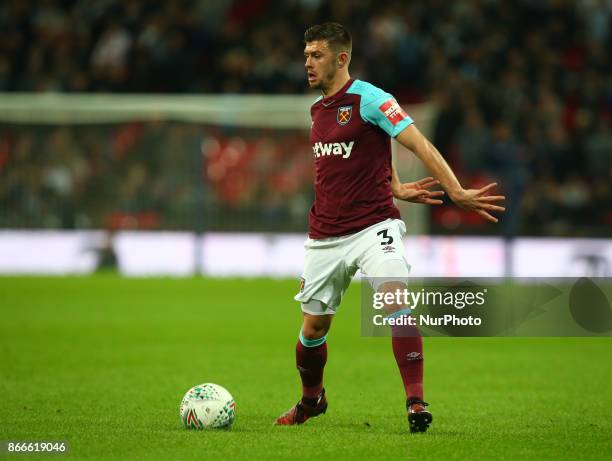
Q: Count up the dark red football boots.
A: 2